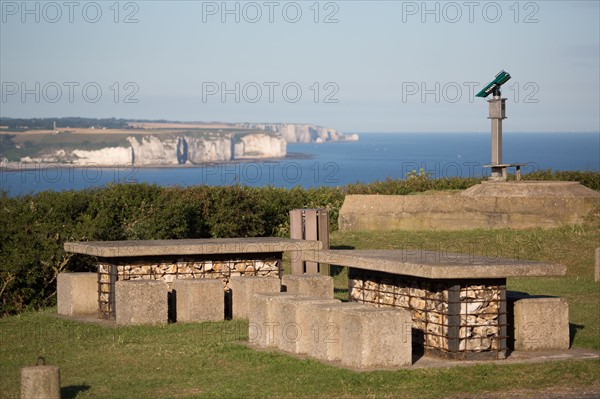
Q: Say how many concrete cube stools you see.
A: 10